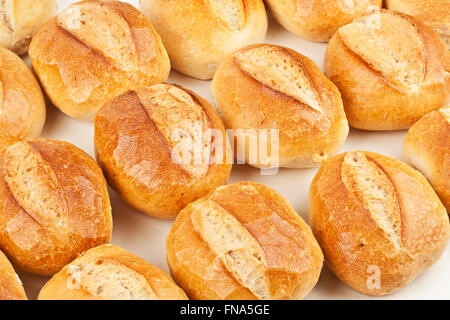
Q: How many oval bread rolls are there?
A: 15